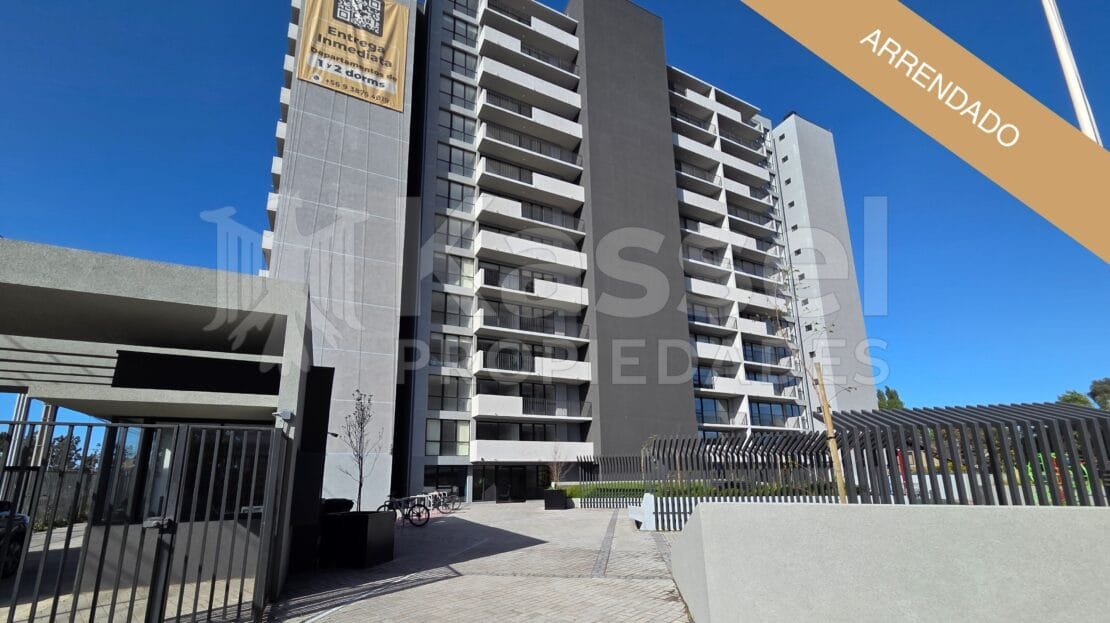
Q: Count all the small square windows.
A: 12